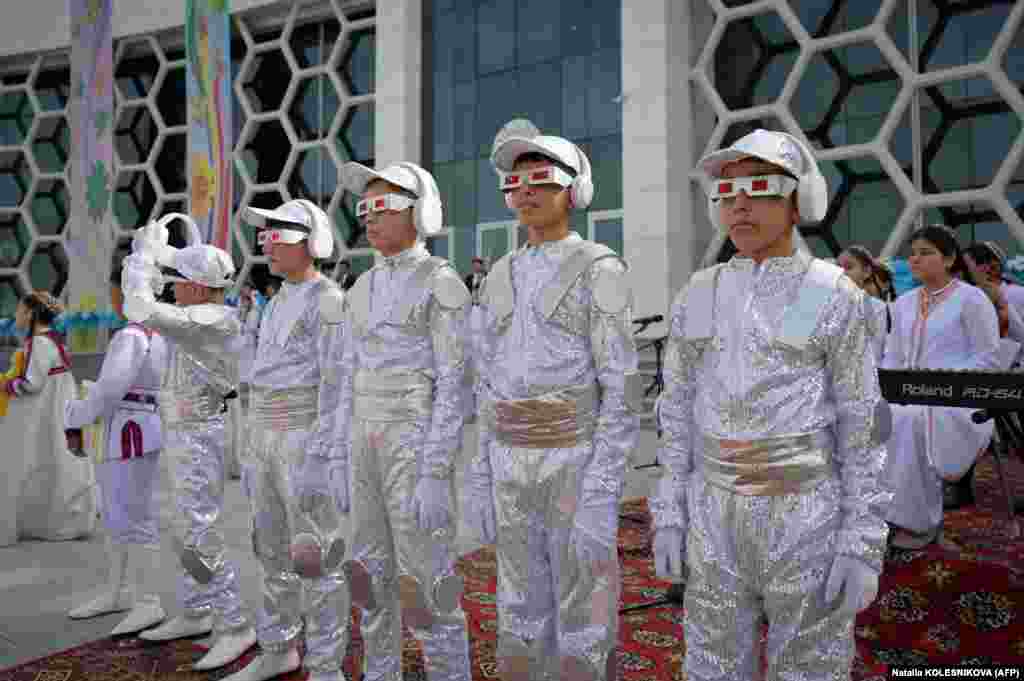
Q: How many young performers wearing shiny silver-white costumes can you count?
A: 5